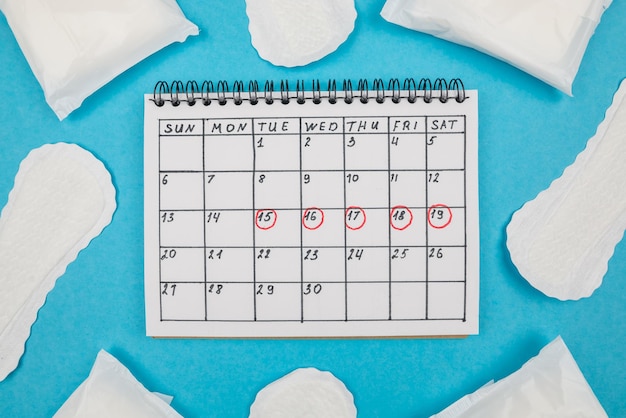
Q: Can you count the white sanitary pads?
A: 8